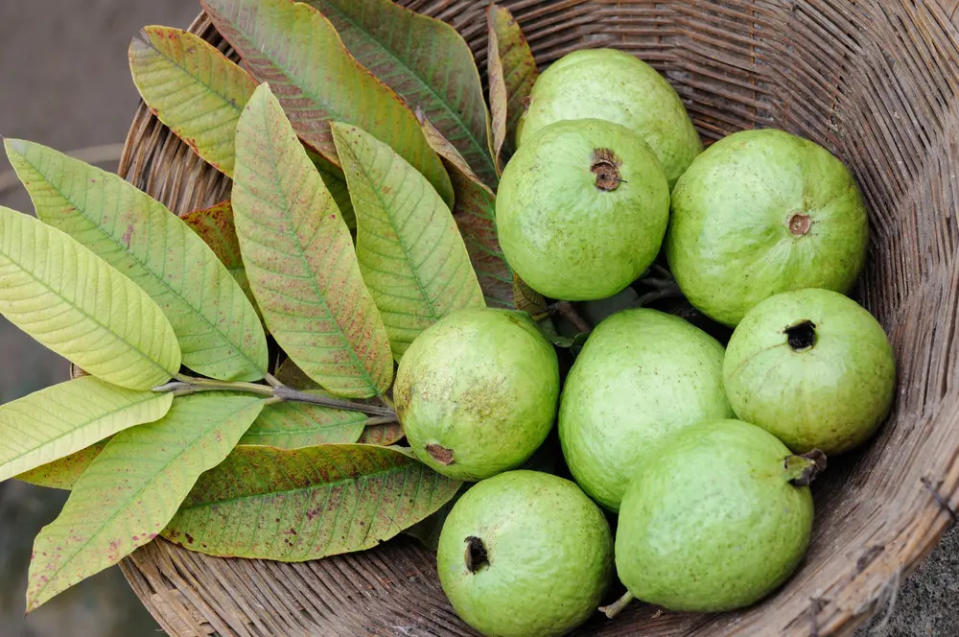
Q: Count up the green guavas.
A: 8